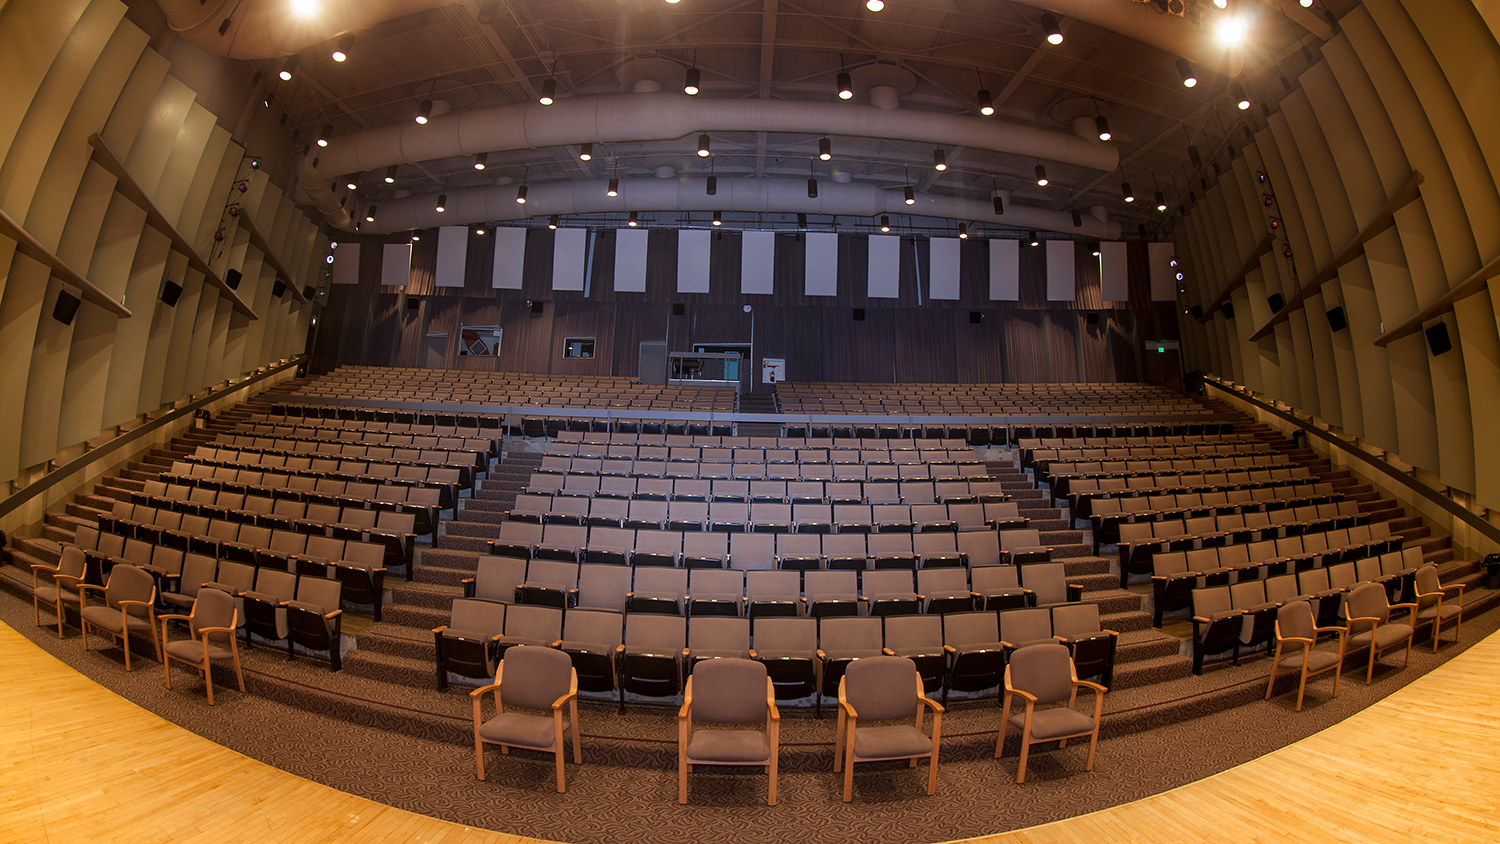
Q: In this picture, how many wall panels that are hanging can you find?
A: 15